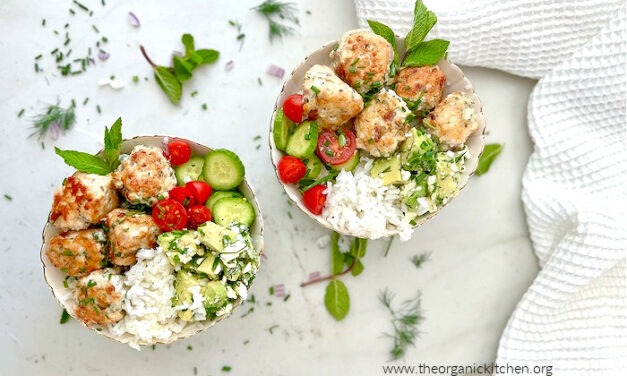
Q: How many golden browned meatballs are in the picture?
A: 10